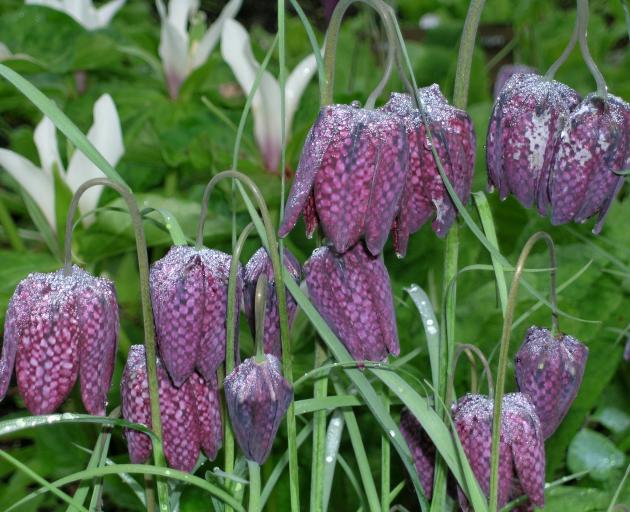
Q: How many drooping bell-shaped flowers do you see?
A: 13